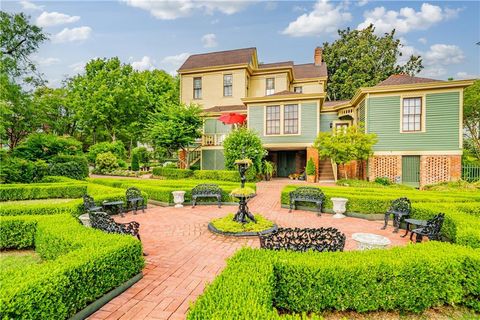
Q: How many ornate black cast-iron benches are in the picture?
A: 4